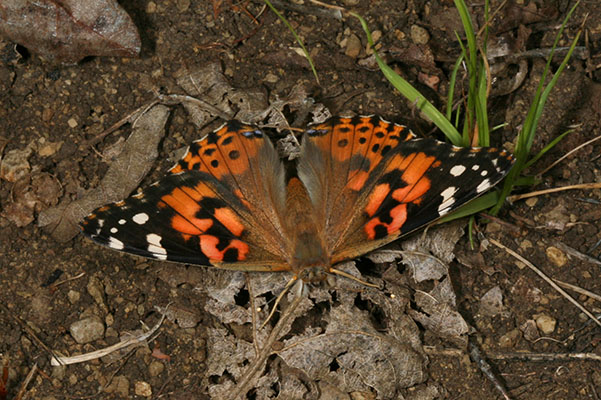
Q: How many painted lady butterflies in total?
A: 1